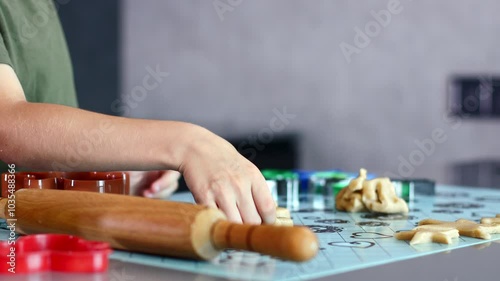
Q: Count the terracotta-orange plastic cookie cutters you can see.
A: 2